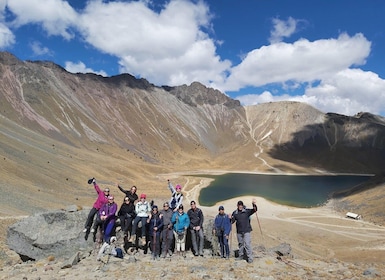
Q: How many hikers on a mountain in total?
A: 12